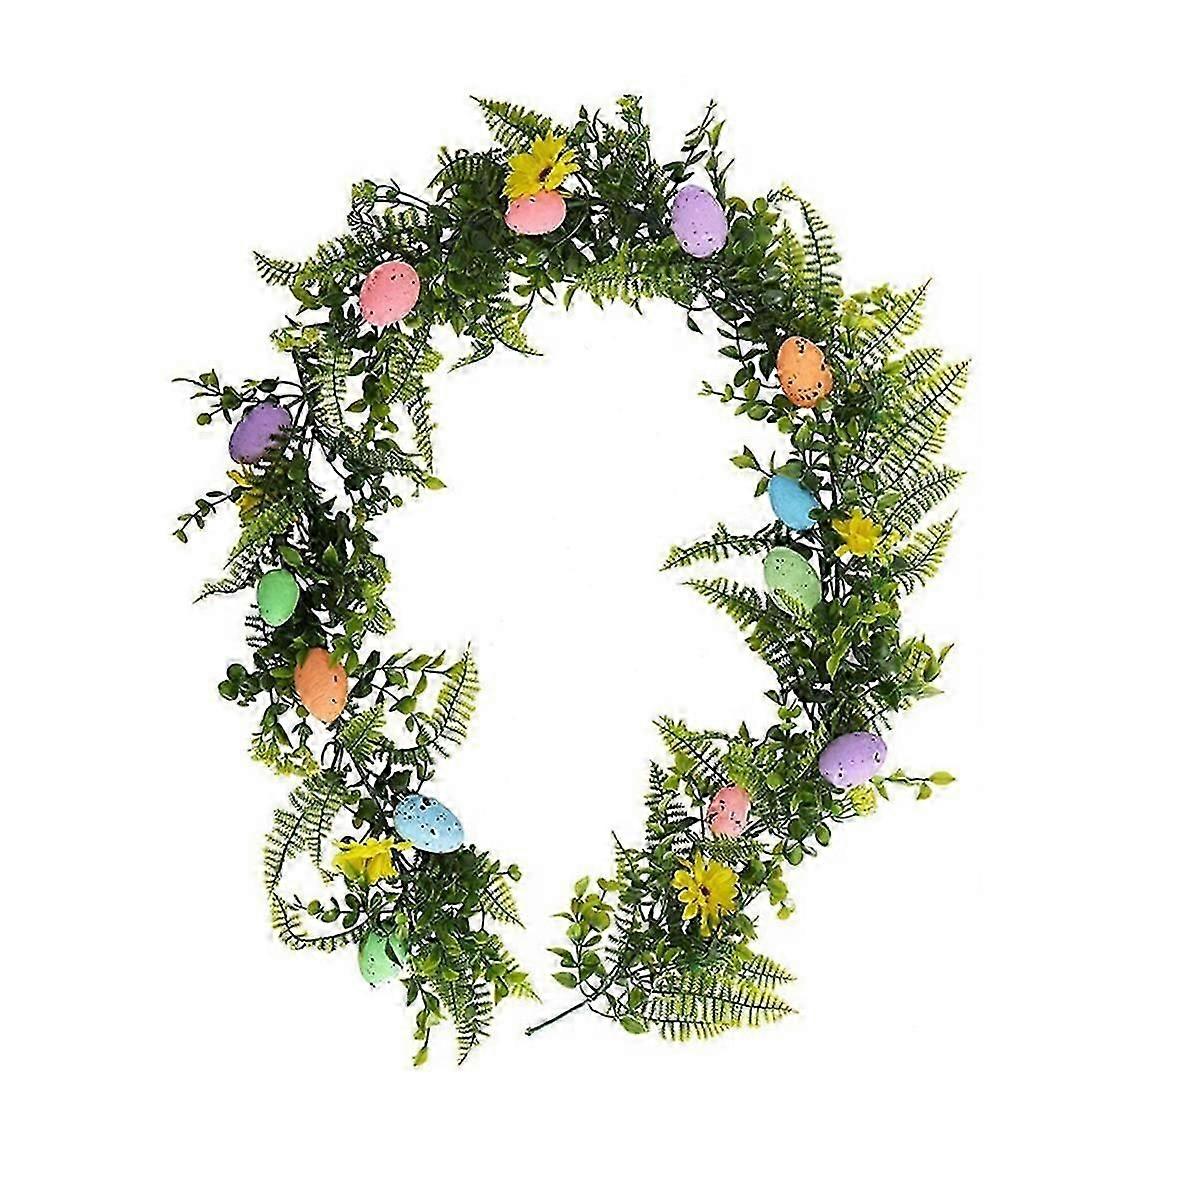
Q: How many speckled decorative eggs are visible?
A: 13